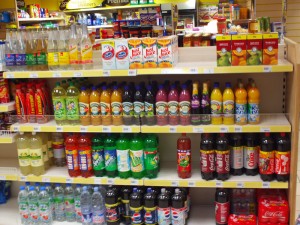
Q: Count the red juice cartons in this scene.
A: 4